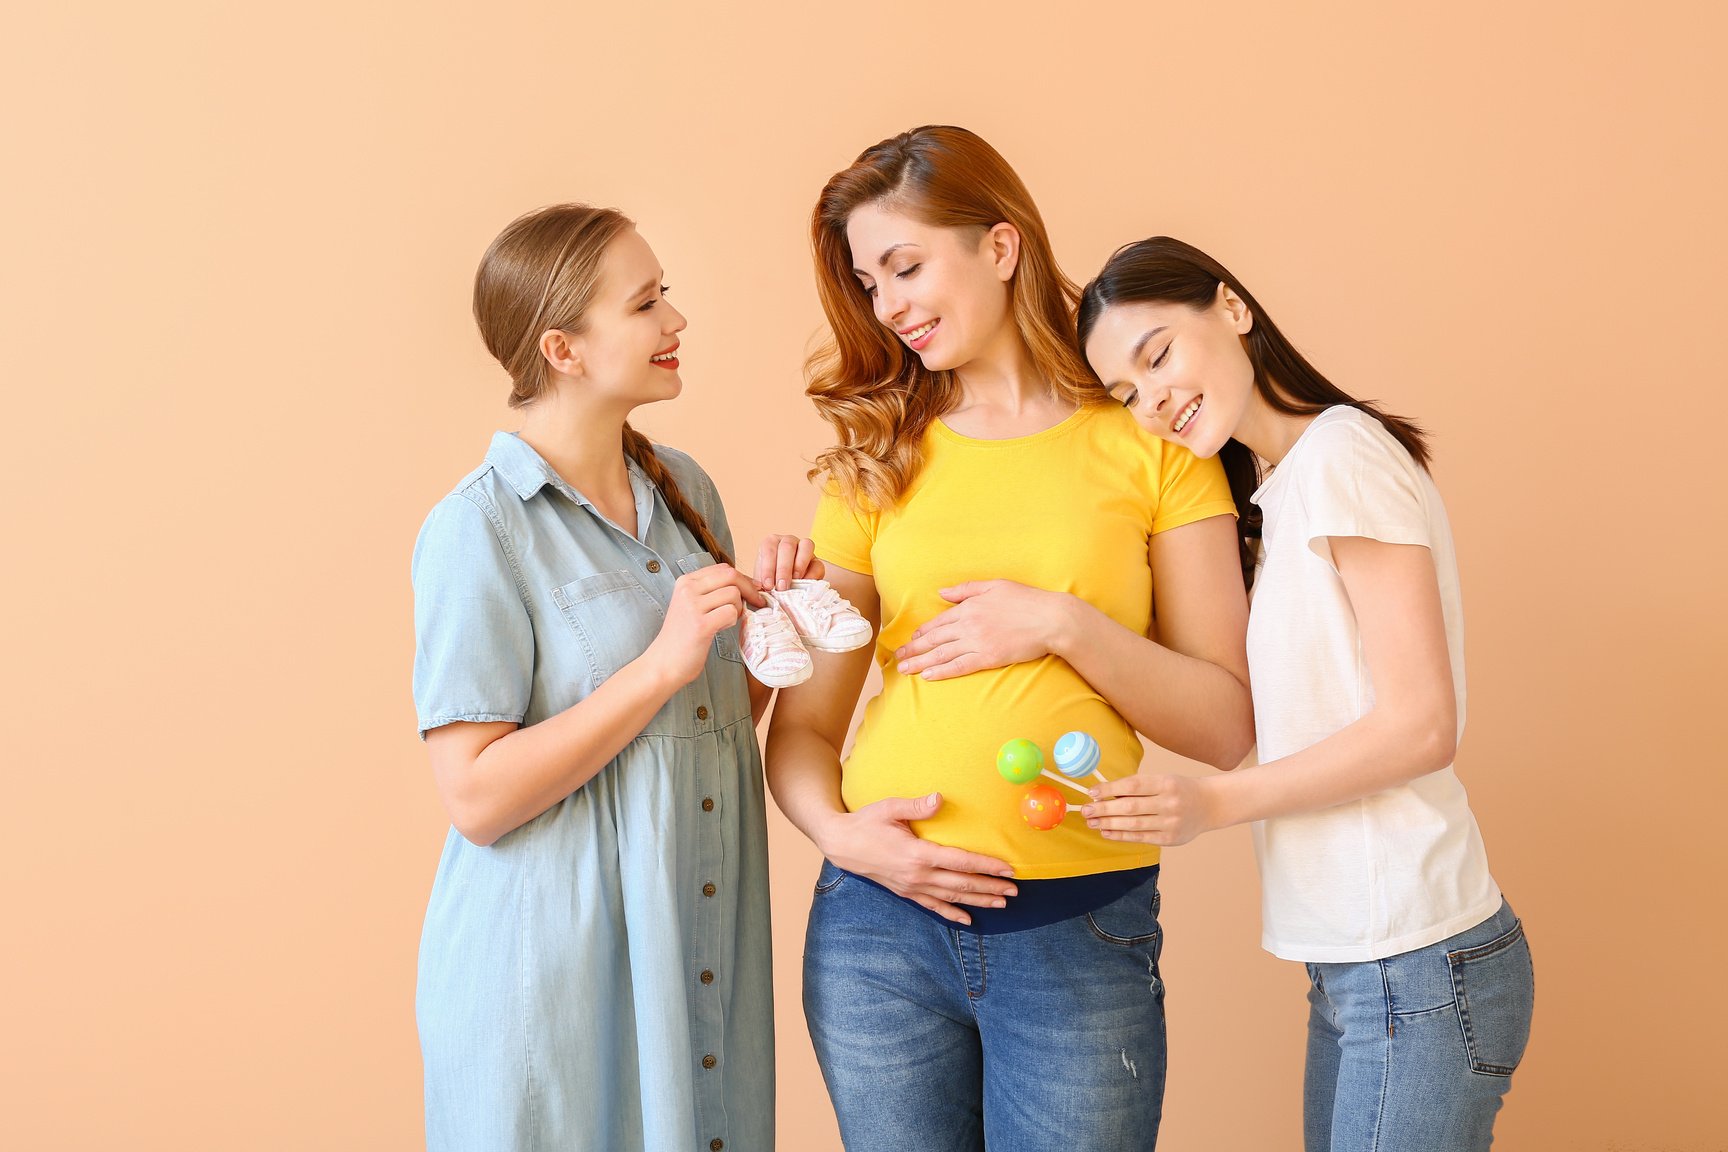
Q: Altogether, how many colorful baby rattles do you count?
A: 3